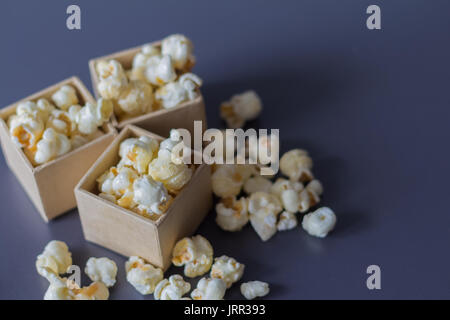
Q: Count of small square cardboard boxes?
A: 3